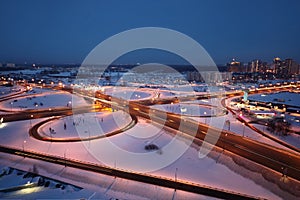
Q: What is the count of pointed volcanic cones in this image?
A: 0